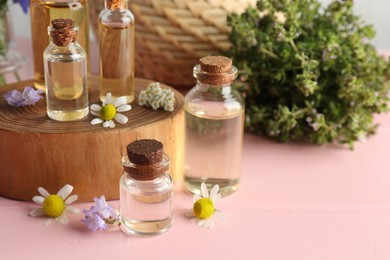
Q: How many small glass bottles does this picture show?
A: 5